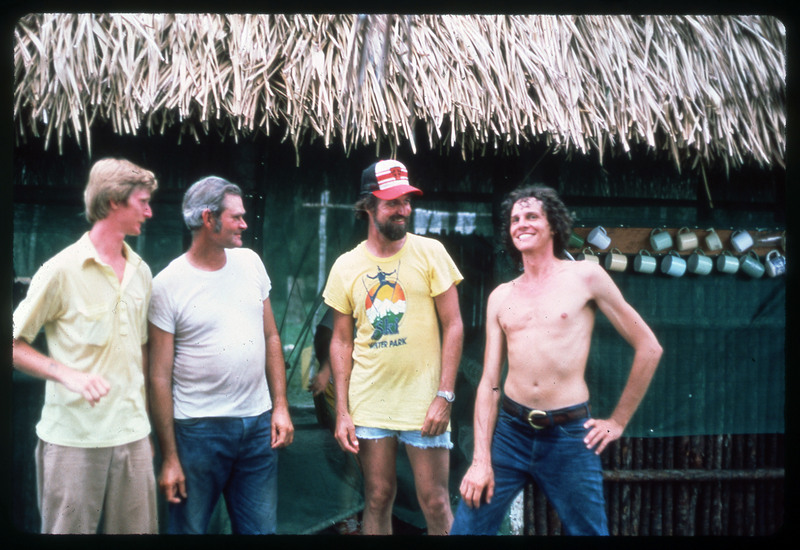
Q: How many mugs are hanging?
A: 14